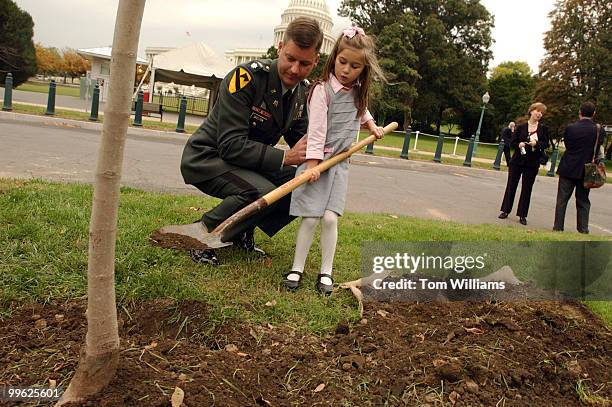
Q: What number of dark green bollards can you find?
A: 11